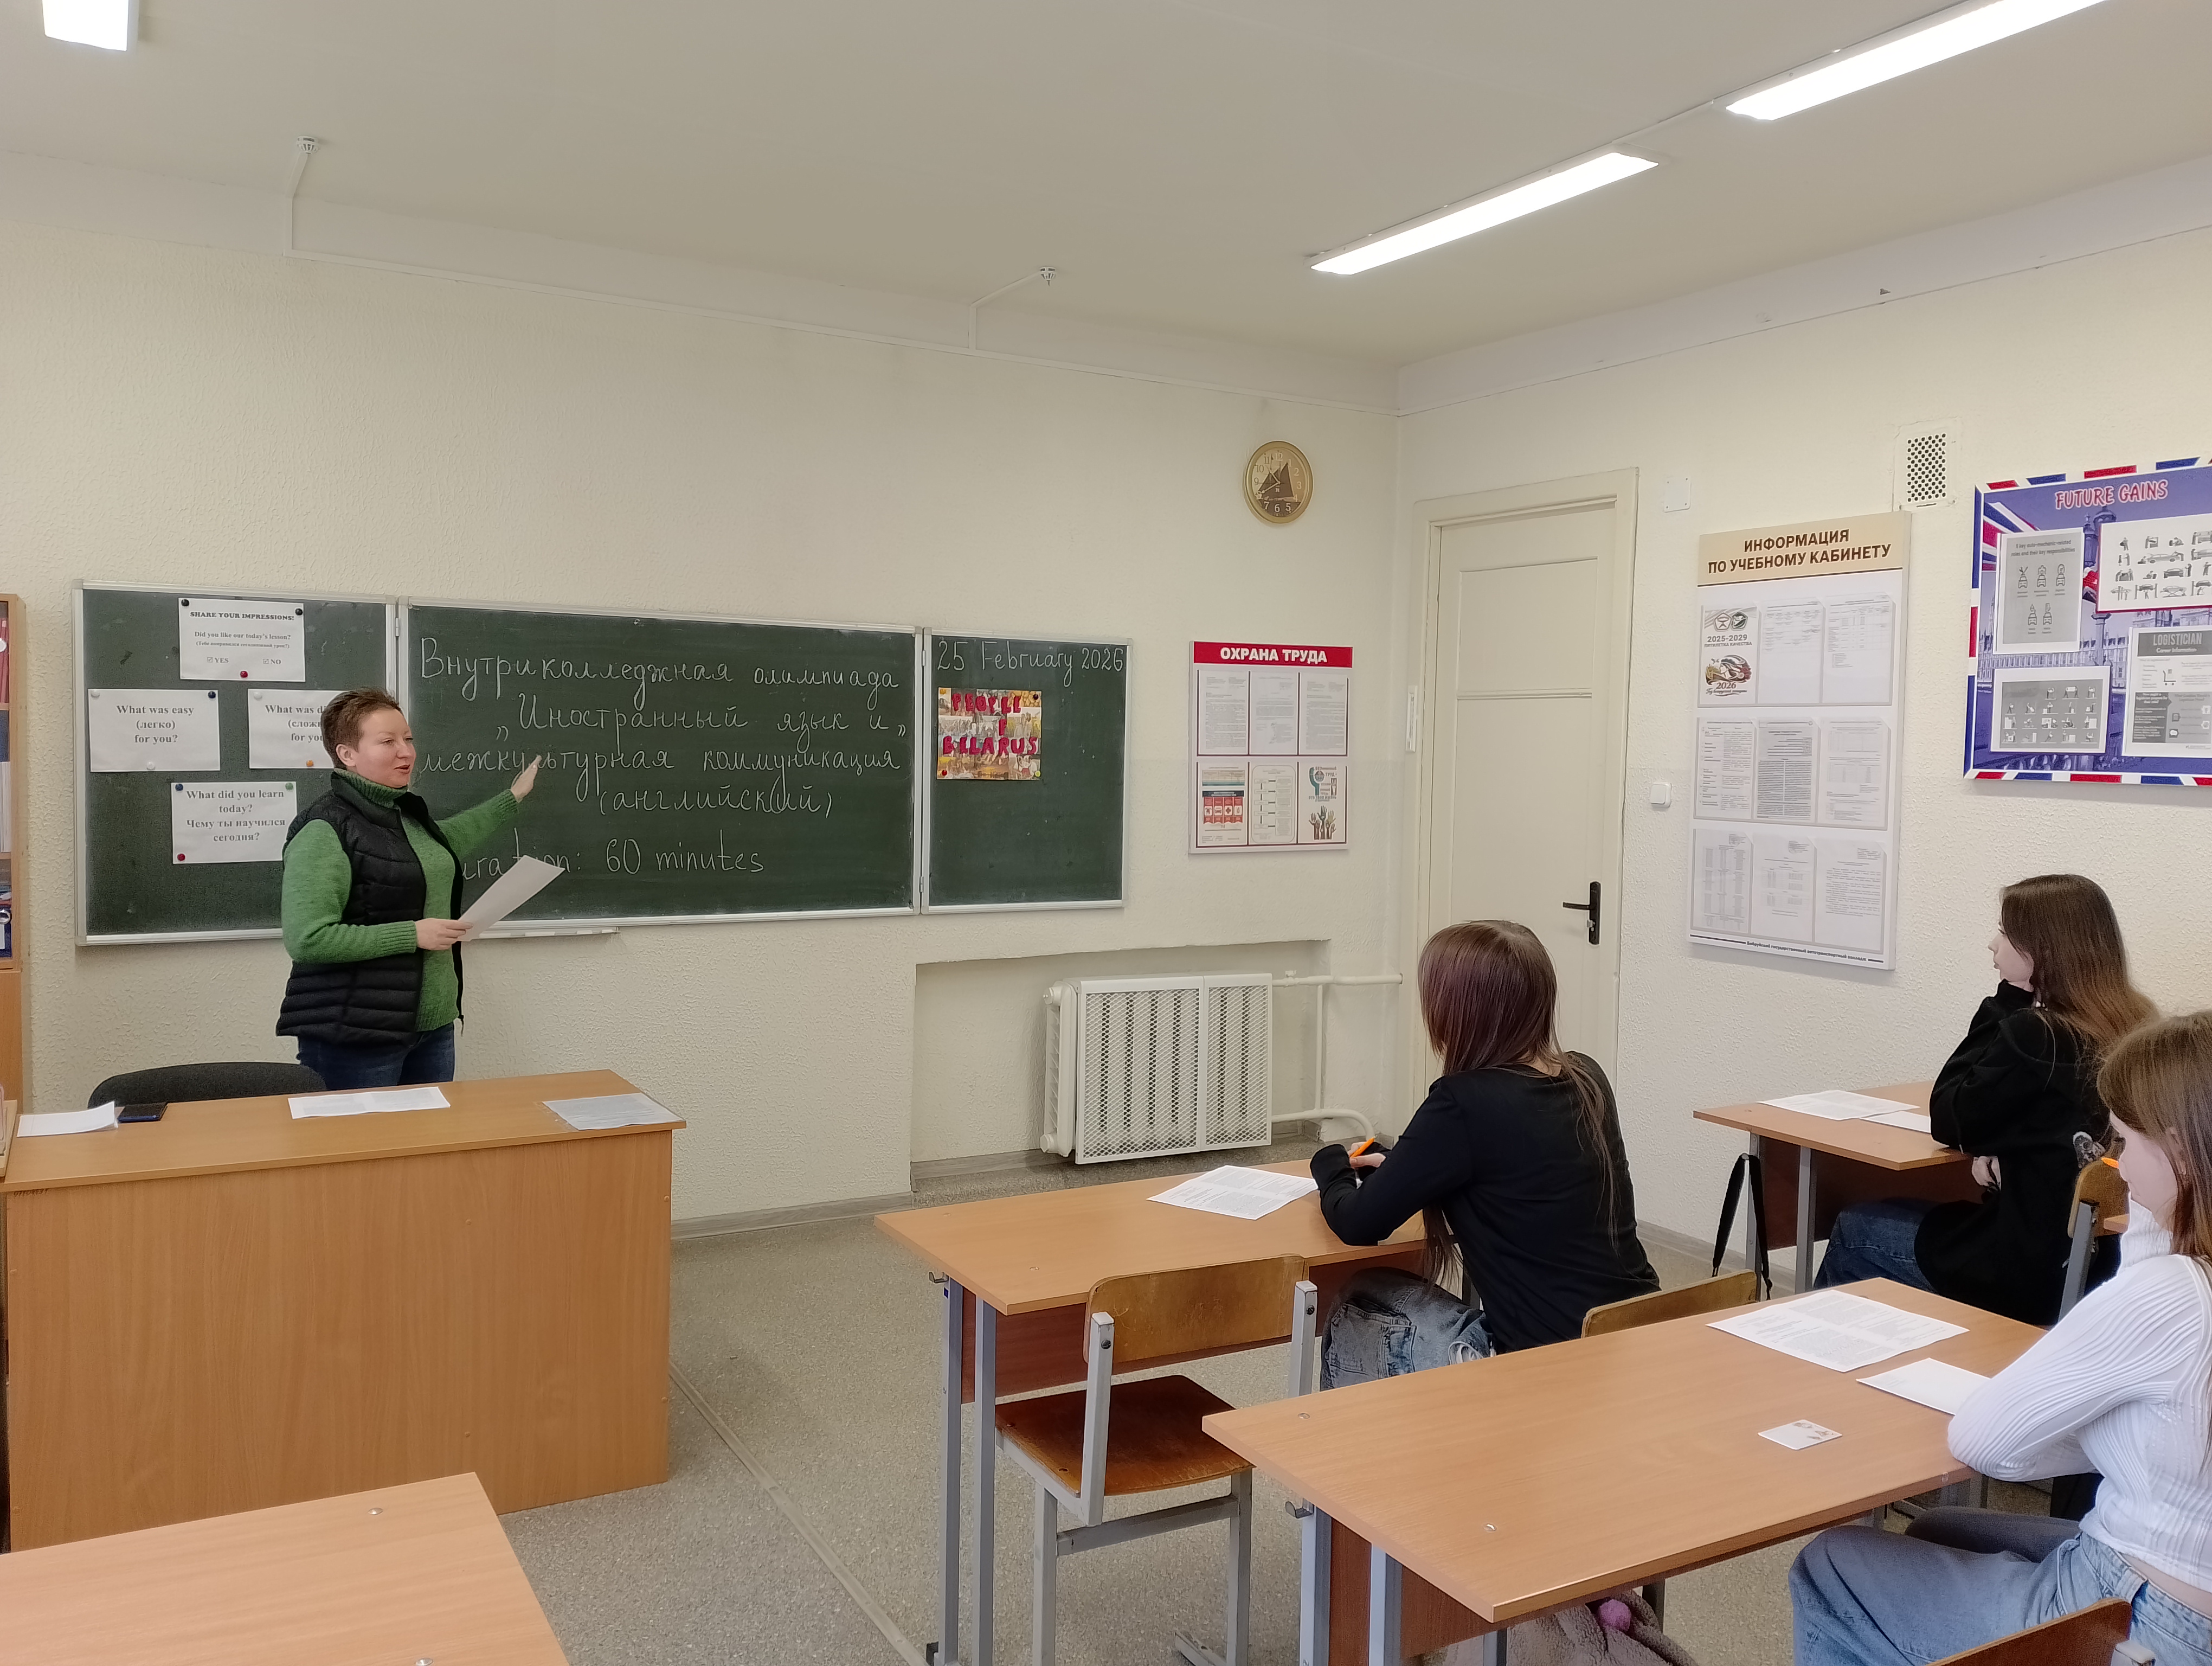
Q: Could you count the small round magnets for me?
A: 15